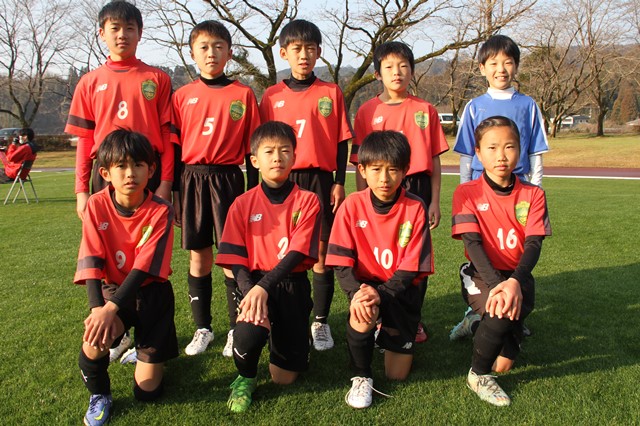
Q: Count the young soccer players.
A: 9